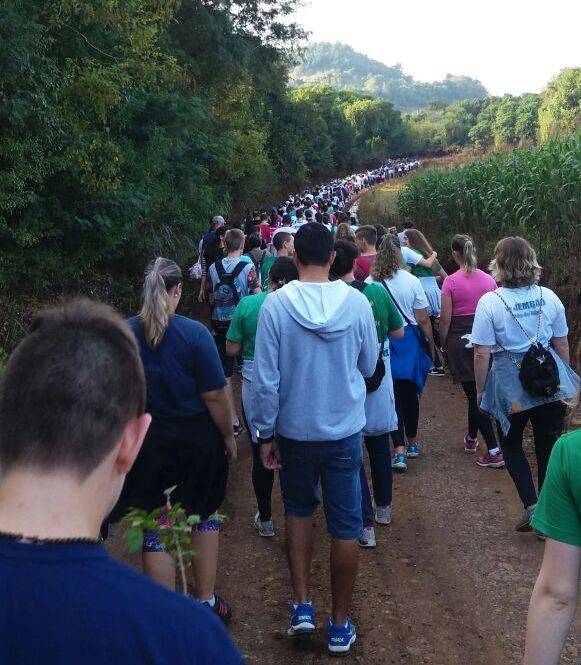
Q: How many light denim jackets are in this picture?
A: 1